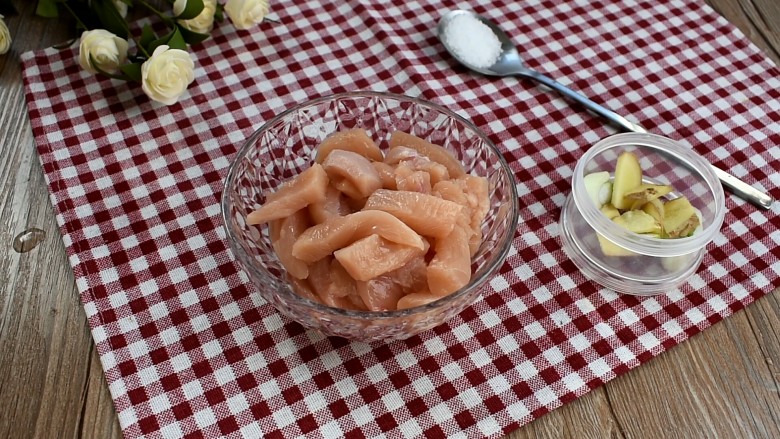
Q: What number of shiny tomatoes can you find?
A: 0